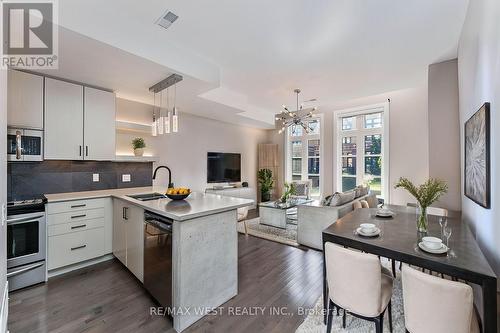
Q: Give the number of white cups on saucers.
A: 3